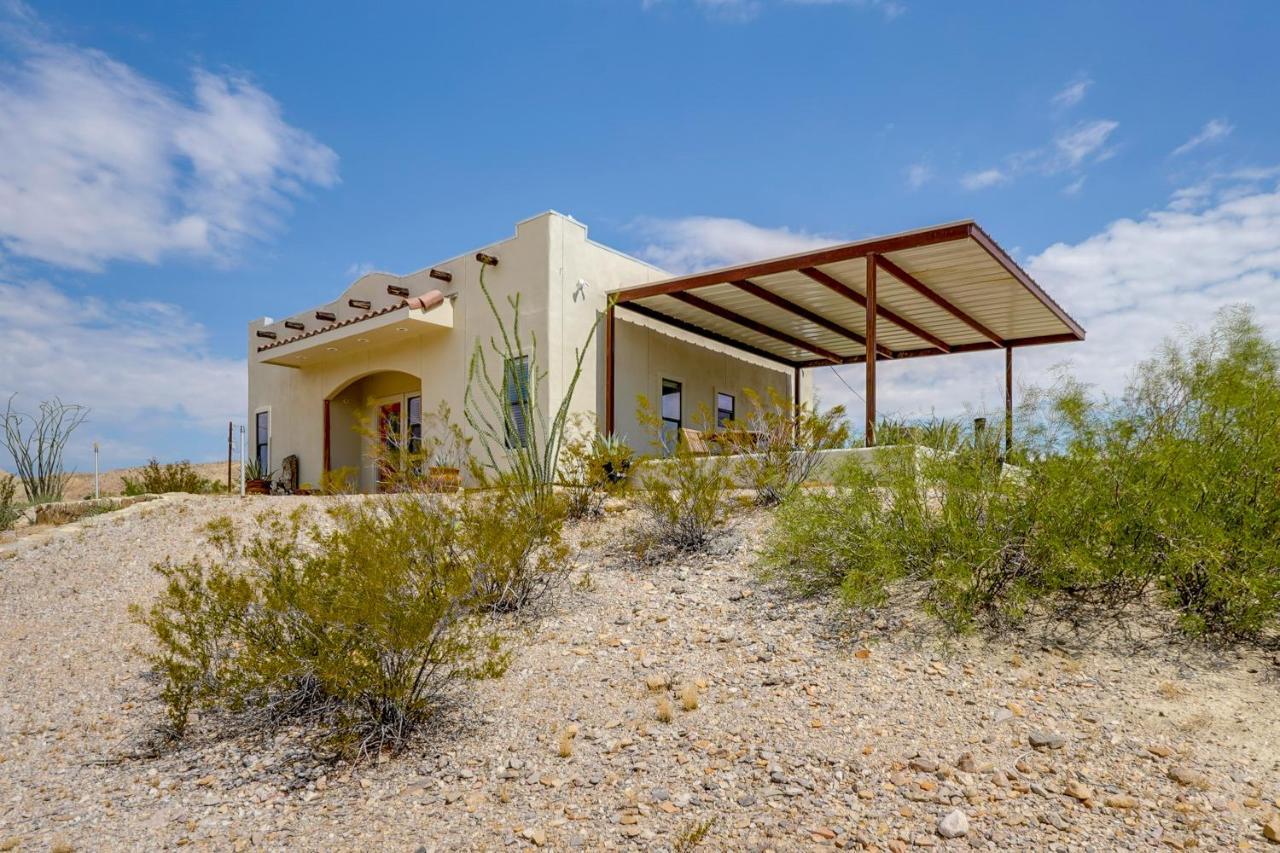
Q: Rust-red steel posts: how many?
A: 4